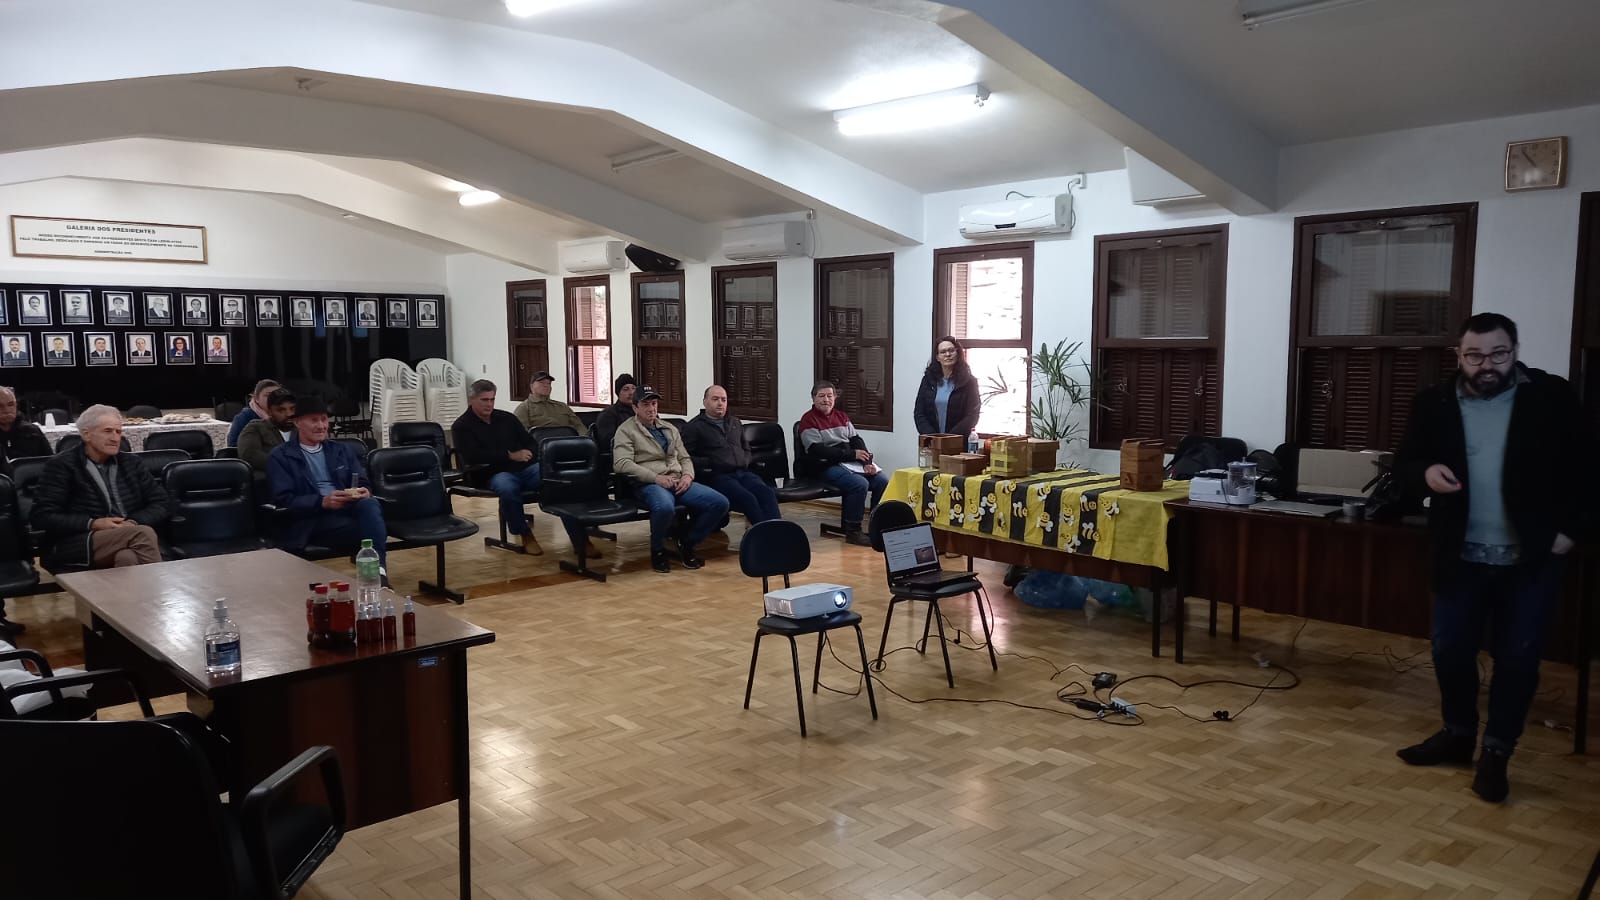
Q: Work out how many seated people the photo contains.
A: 11